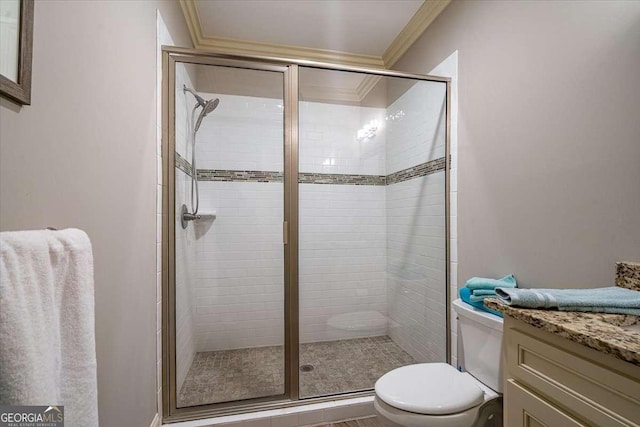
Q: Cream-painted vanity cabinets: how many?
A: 1